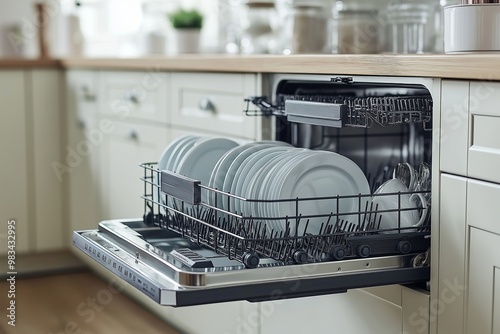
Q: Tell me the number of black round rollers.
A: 5